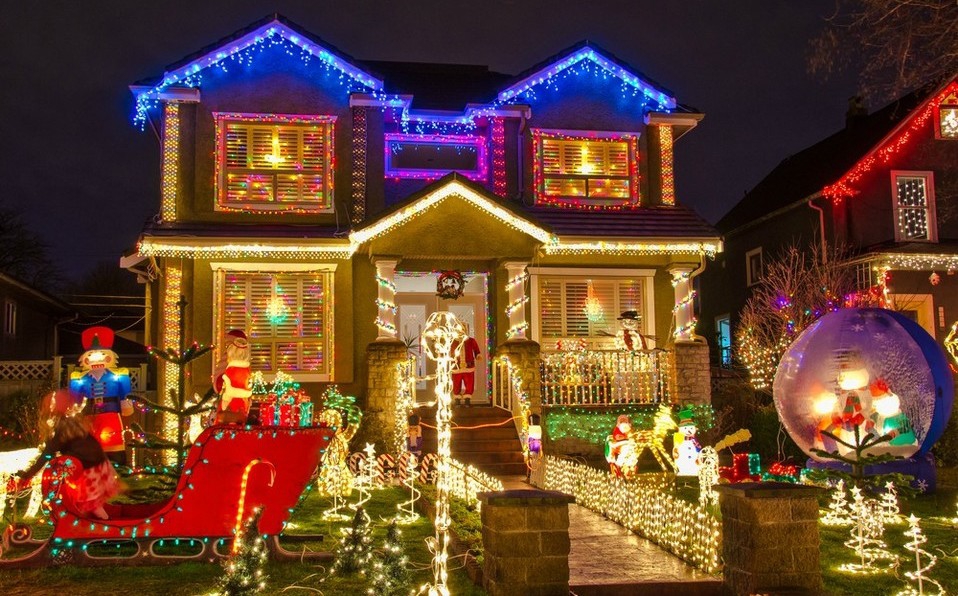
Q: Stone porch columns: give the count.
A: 3